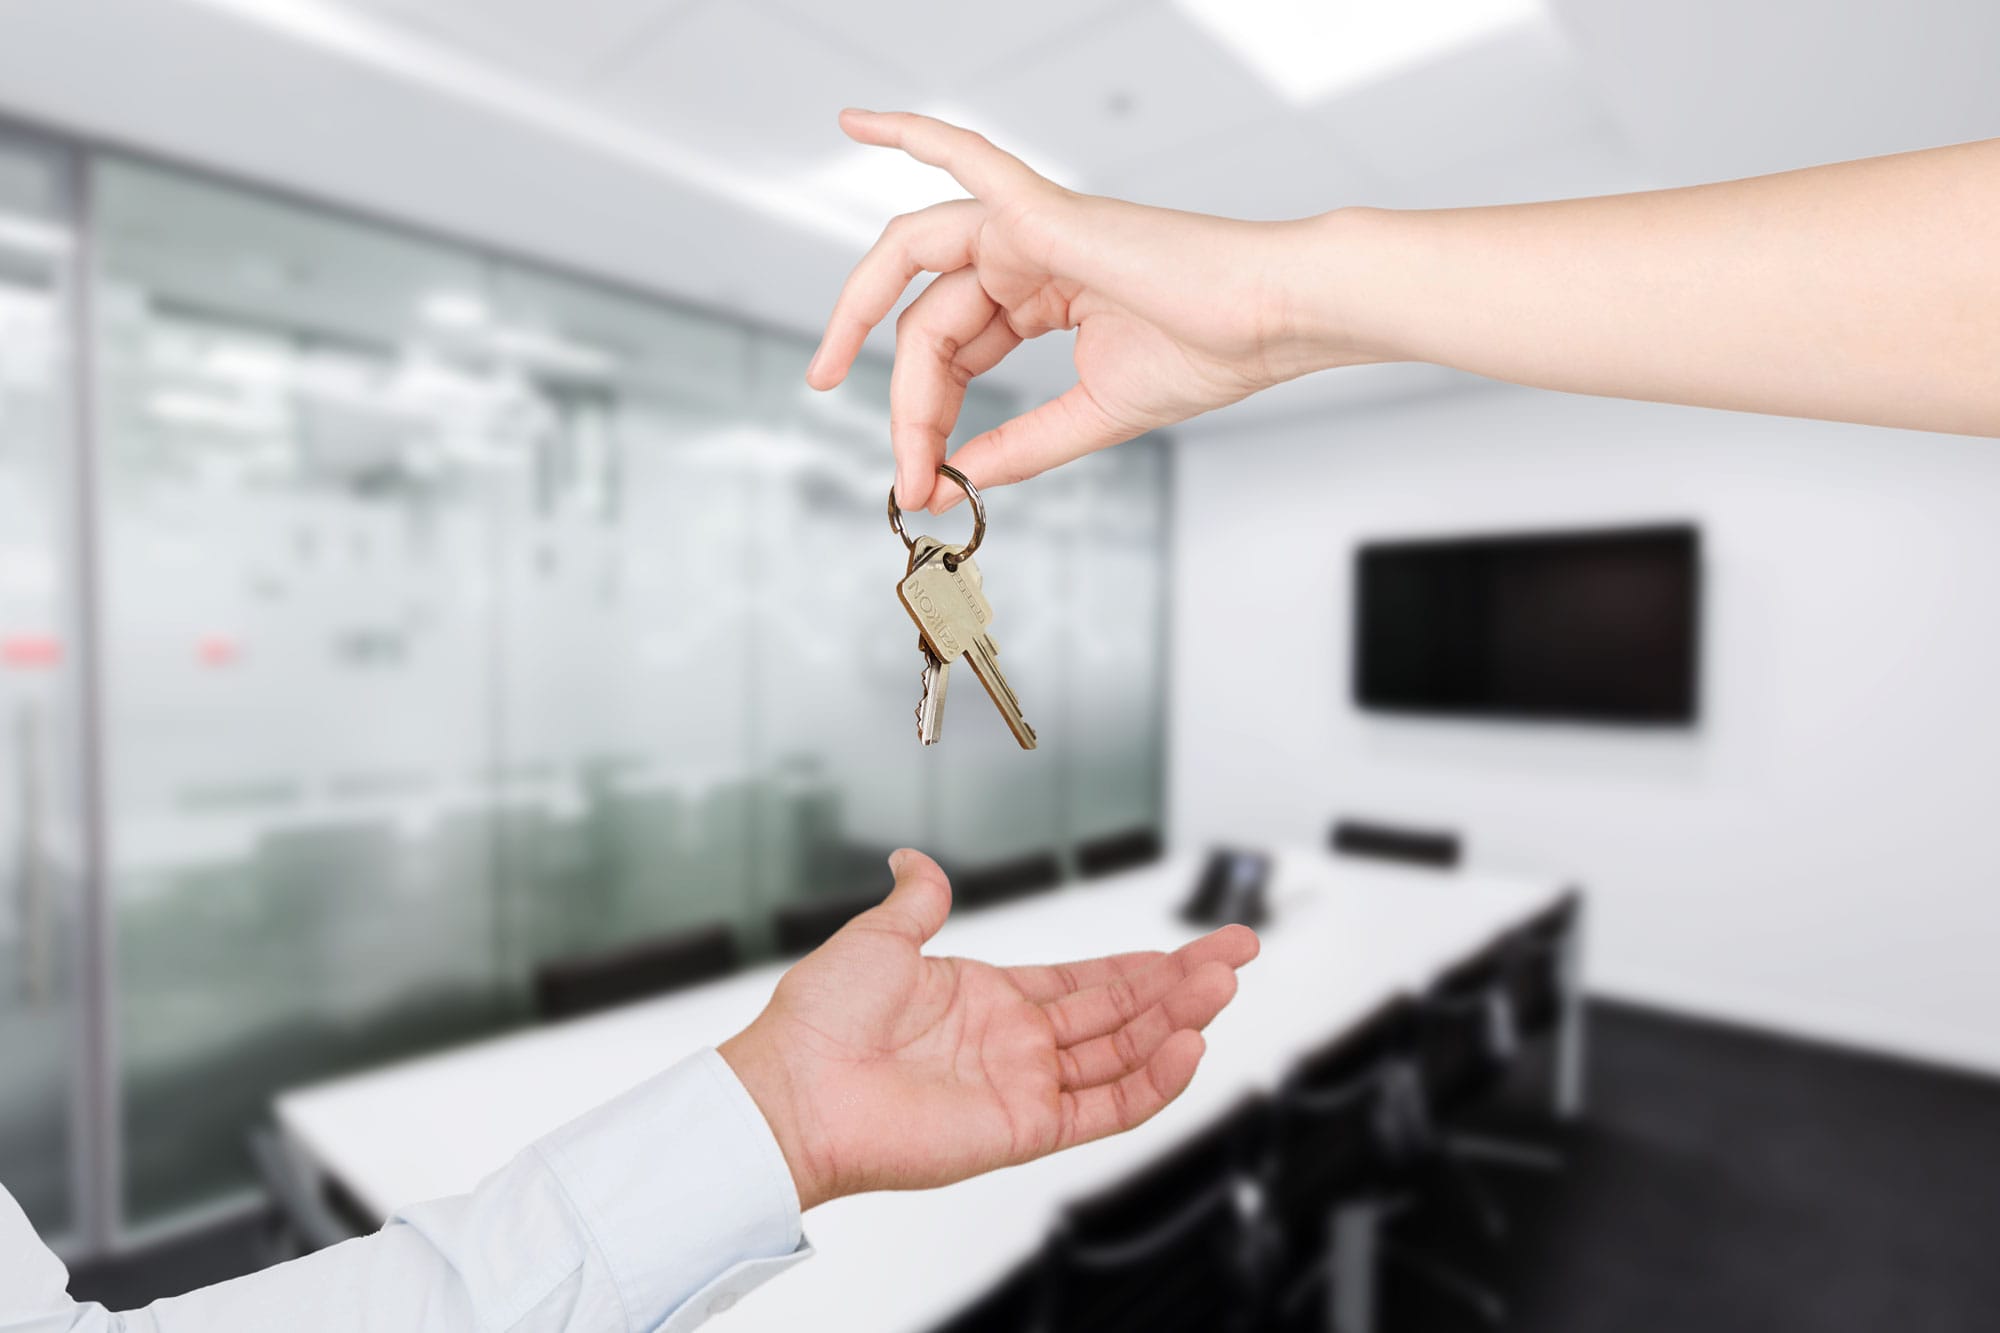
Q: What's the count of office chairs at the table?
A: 9